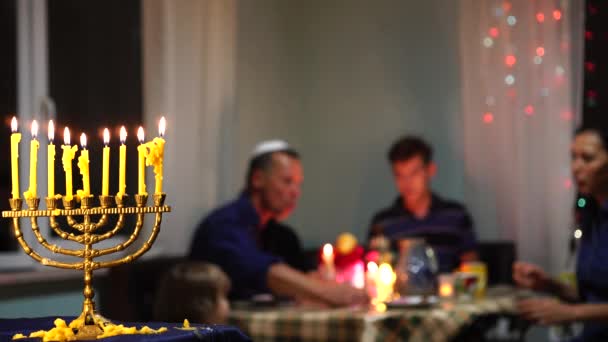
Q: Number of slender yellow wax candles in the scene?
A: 9